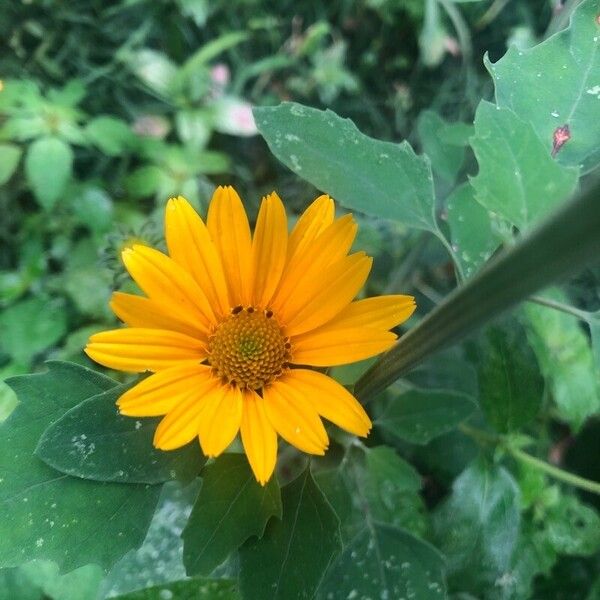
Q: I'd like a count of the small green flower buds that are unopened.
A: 1